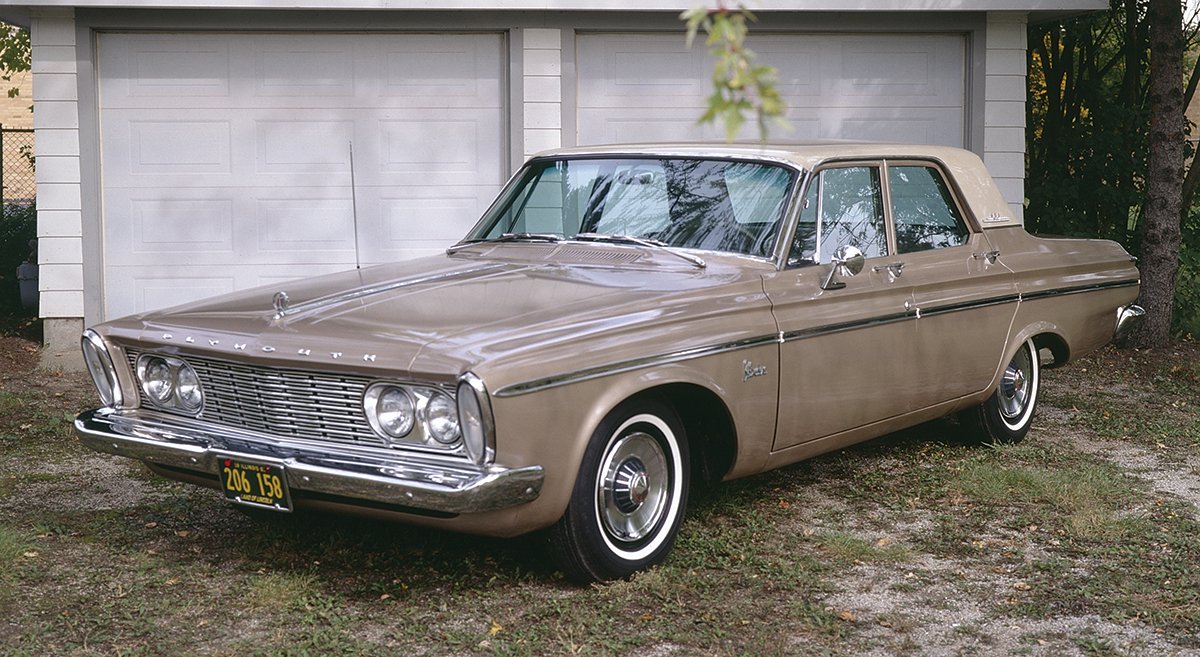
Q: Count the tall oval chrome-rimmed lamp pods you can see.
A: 2